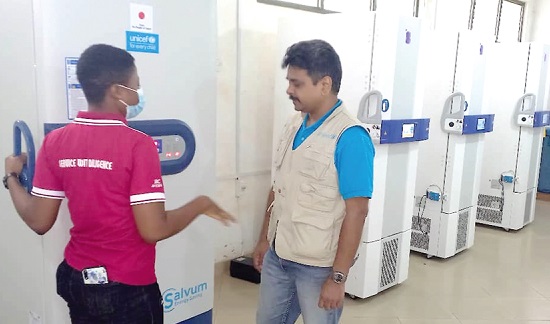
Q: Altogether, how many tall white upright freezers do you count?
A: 4